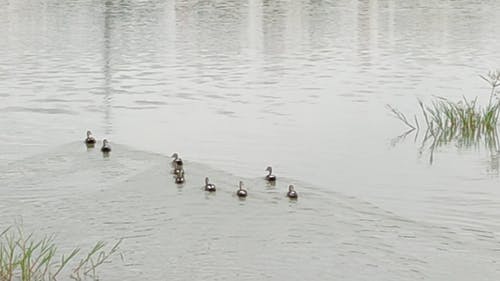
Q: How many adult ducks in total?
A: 9